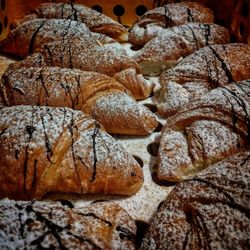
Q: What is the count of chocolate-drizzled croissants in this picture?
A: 11